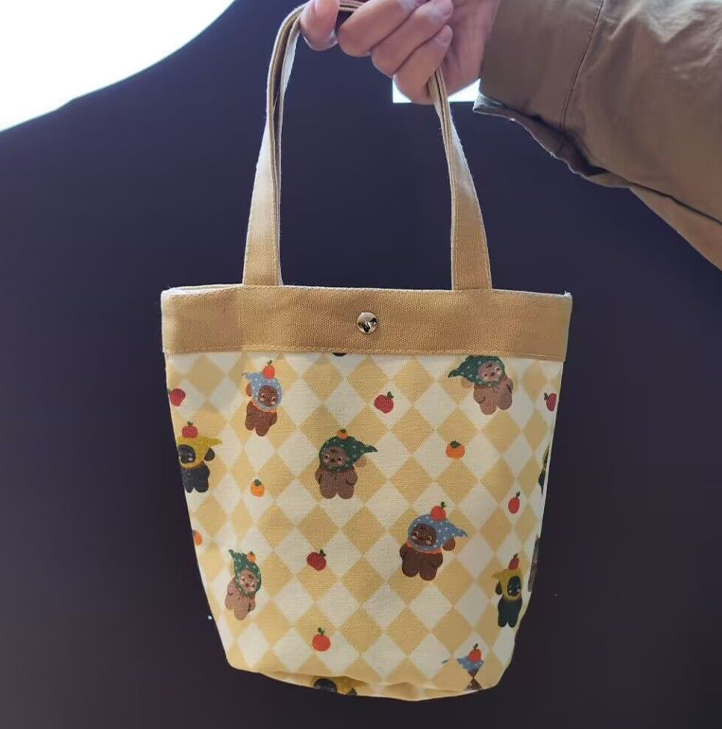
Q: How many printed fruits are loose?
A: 9